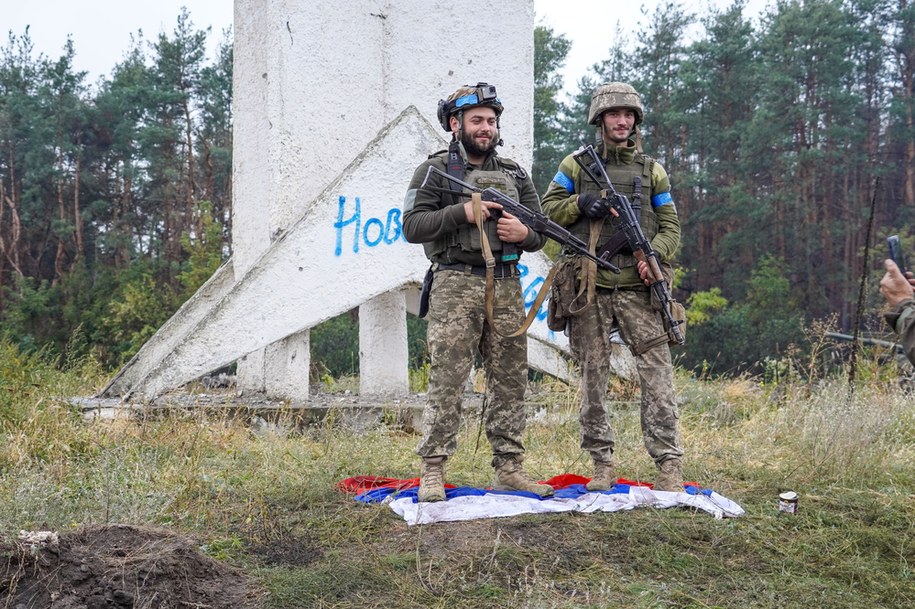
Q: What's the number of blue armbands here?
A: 2